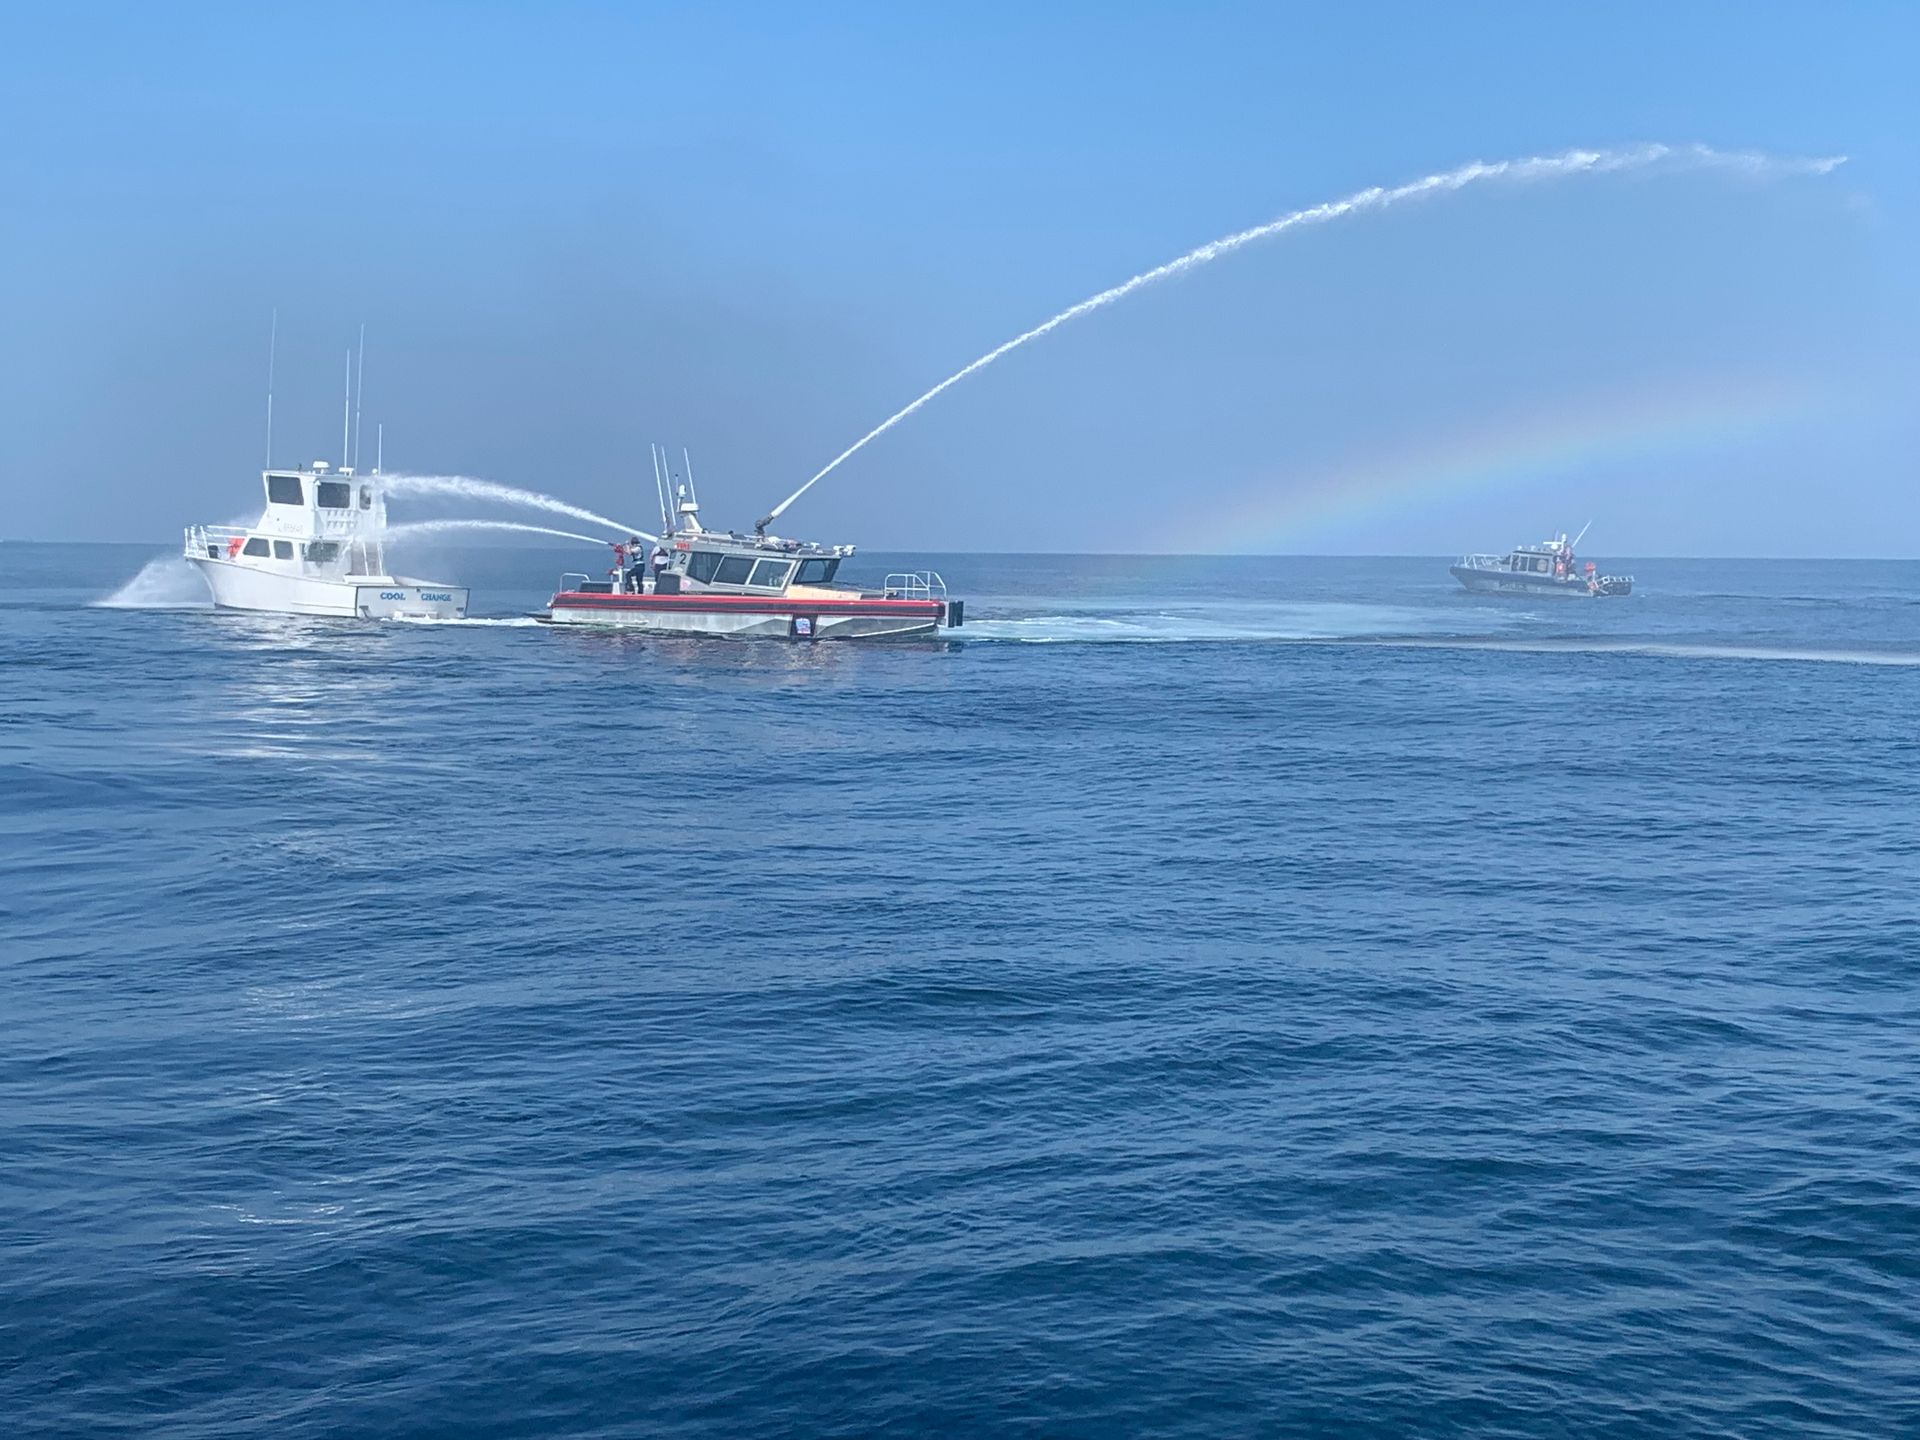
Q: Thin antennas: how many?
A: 8